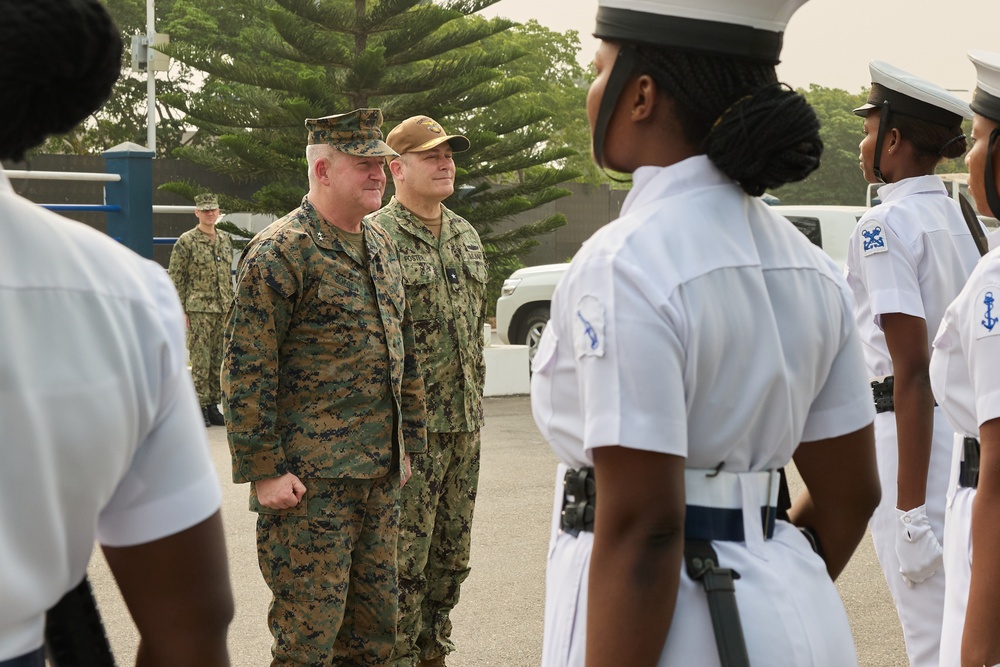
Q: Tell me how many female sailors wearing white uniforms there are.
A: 4